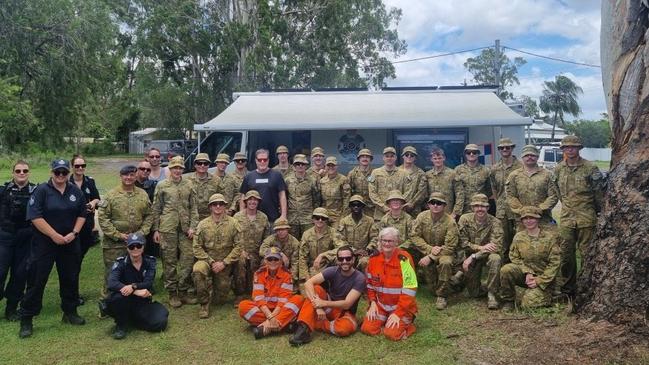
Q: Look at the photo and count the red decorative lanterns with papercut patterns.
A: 0